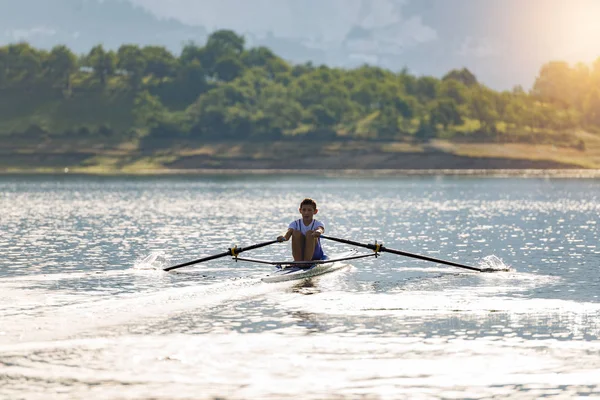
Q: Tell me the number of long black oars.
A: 2